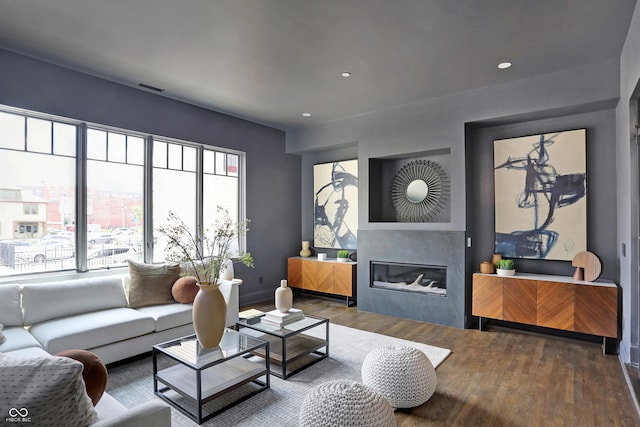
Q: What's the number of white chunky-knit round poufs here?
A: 2